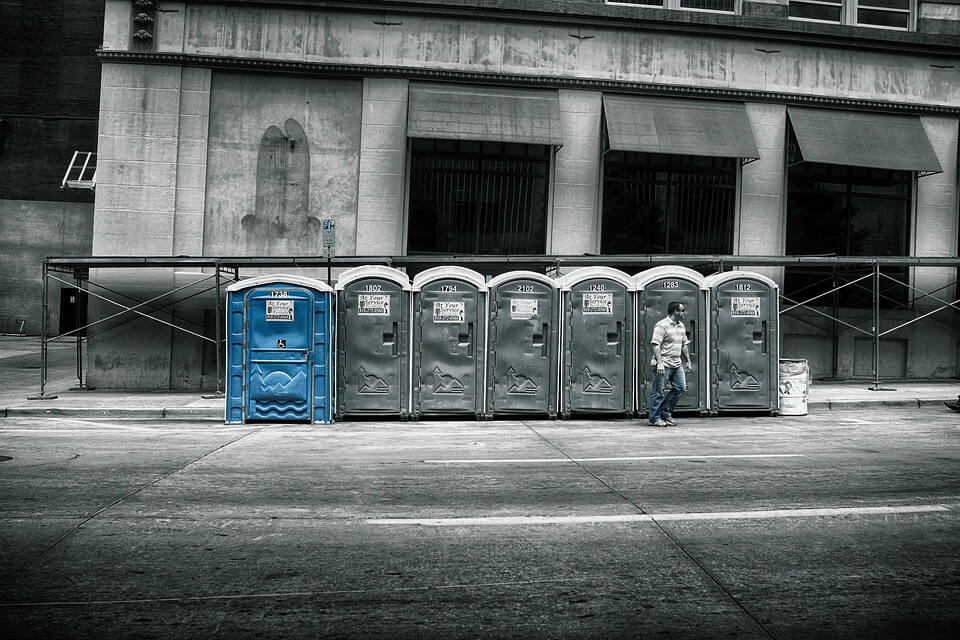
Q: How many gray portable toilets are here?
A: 6